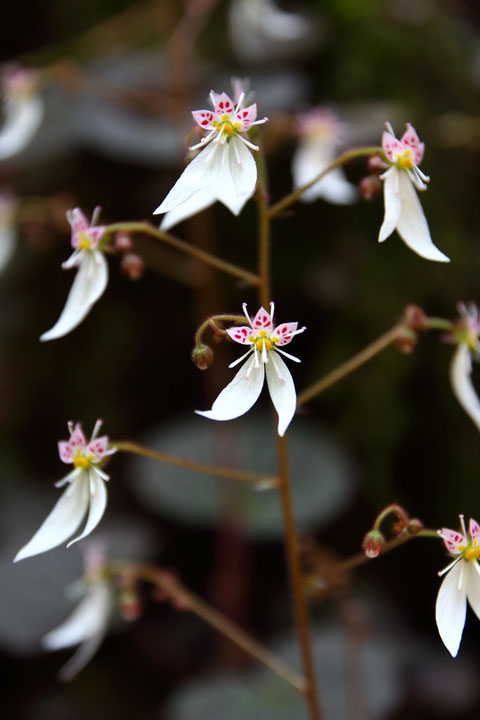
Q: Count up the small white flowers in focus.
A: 6